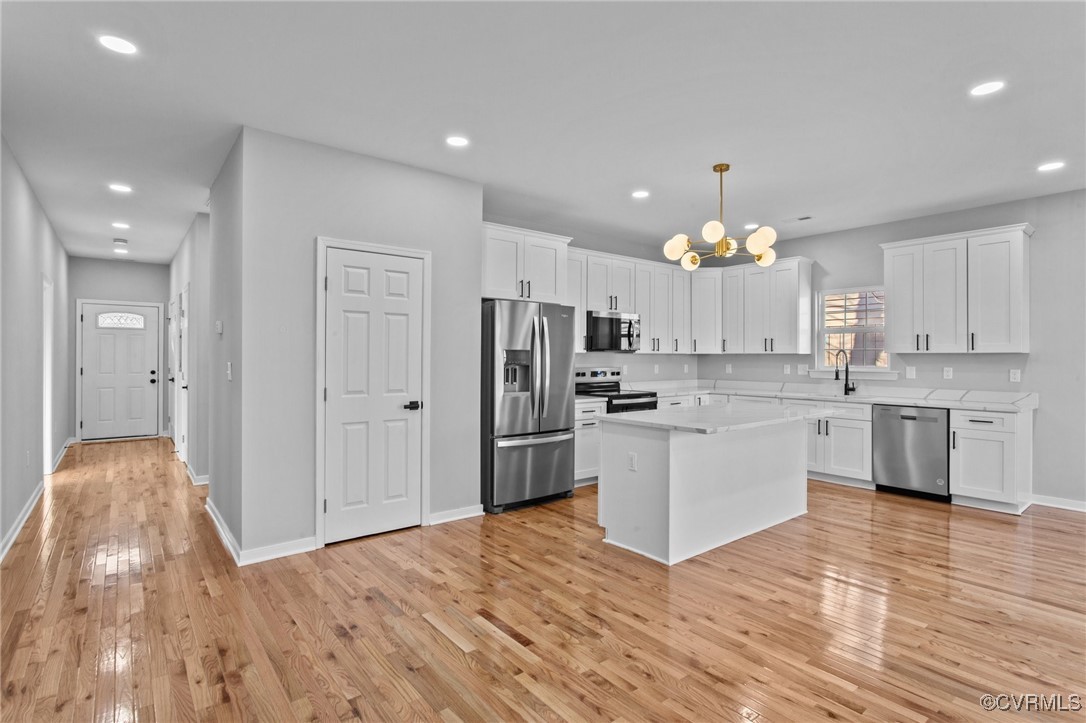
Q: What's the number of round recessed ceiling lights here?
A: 9